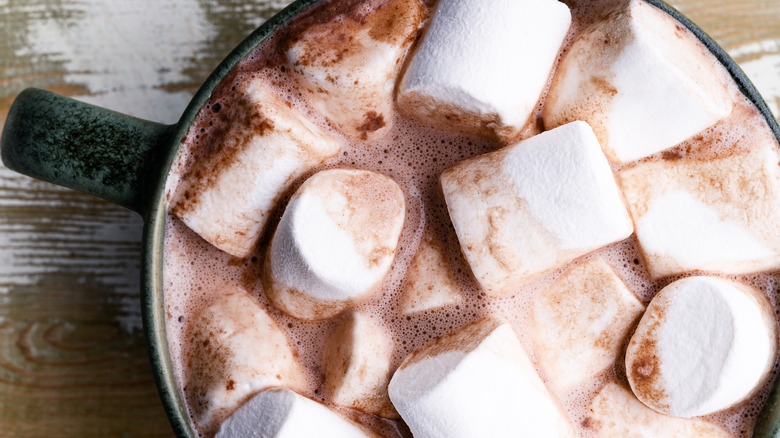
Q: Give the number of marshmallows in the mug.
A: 15